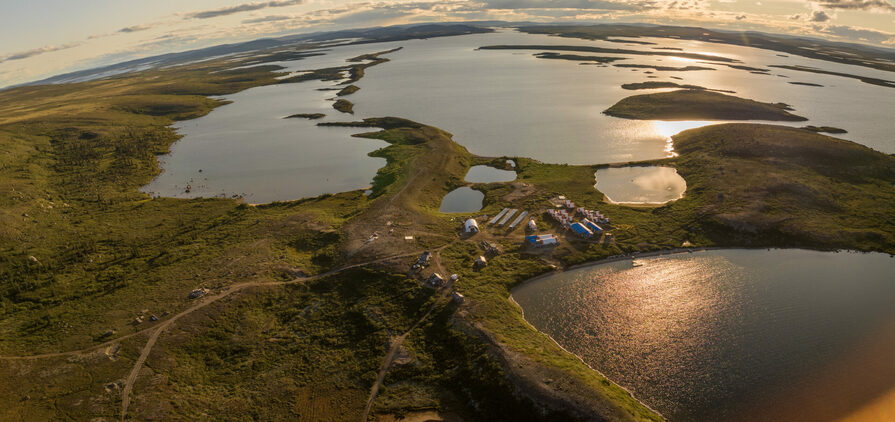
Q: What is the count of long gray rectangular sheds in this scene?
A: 3